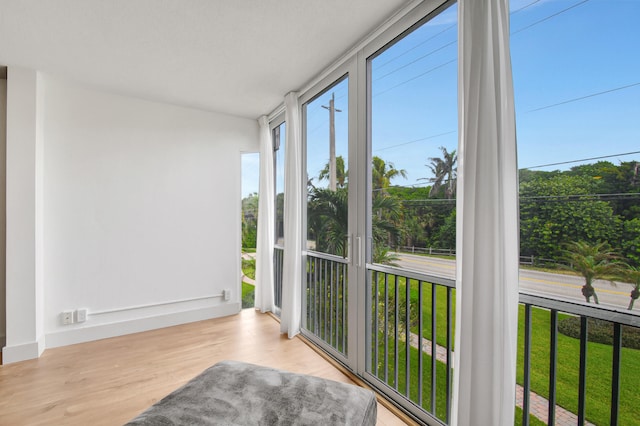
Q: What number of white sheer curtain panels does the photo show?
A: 3